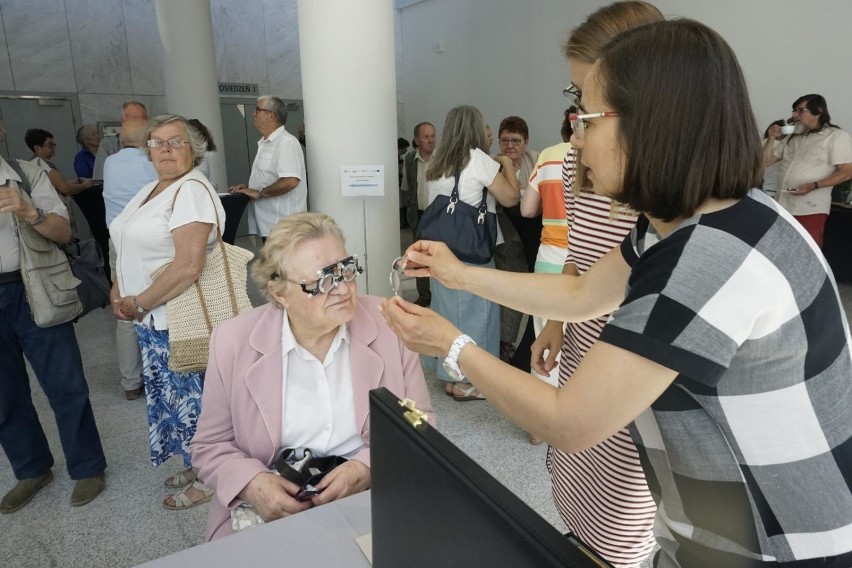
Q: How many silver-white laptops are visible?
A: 0